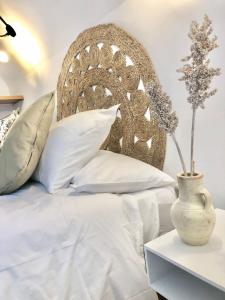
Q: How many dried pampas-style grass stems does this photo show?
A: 2